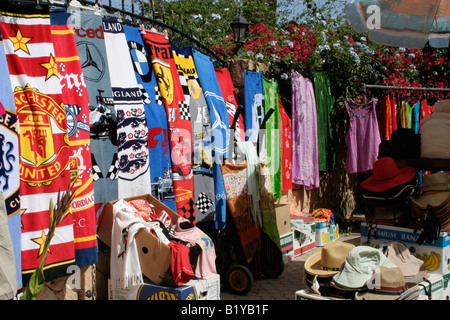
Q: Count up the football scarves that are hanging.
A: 4